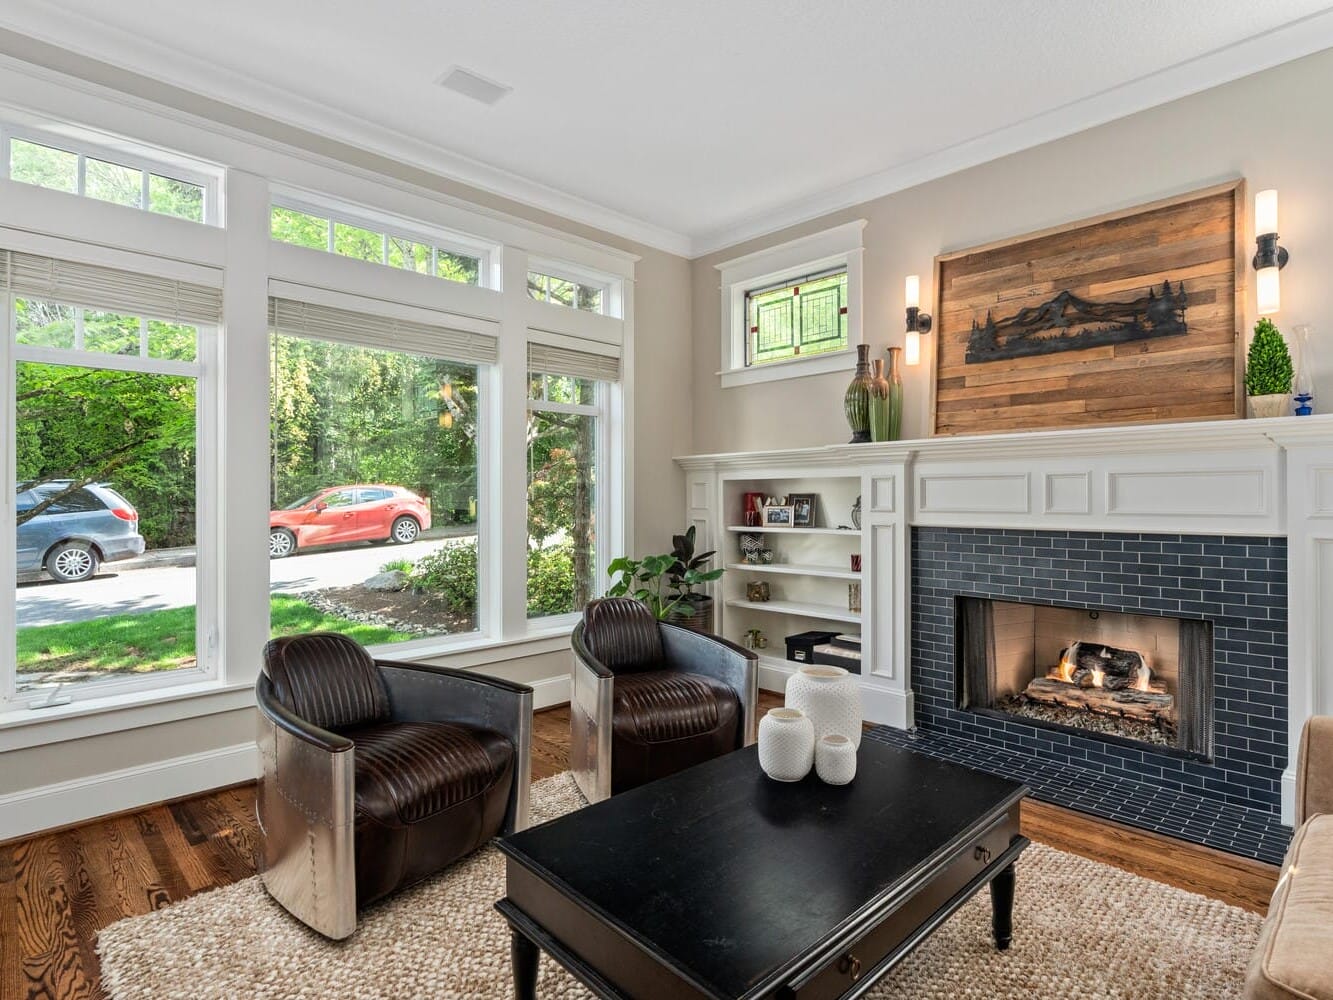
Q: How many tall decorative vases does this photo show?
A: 3